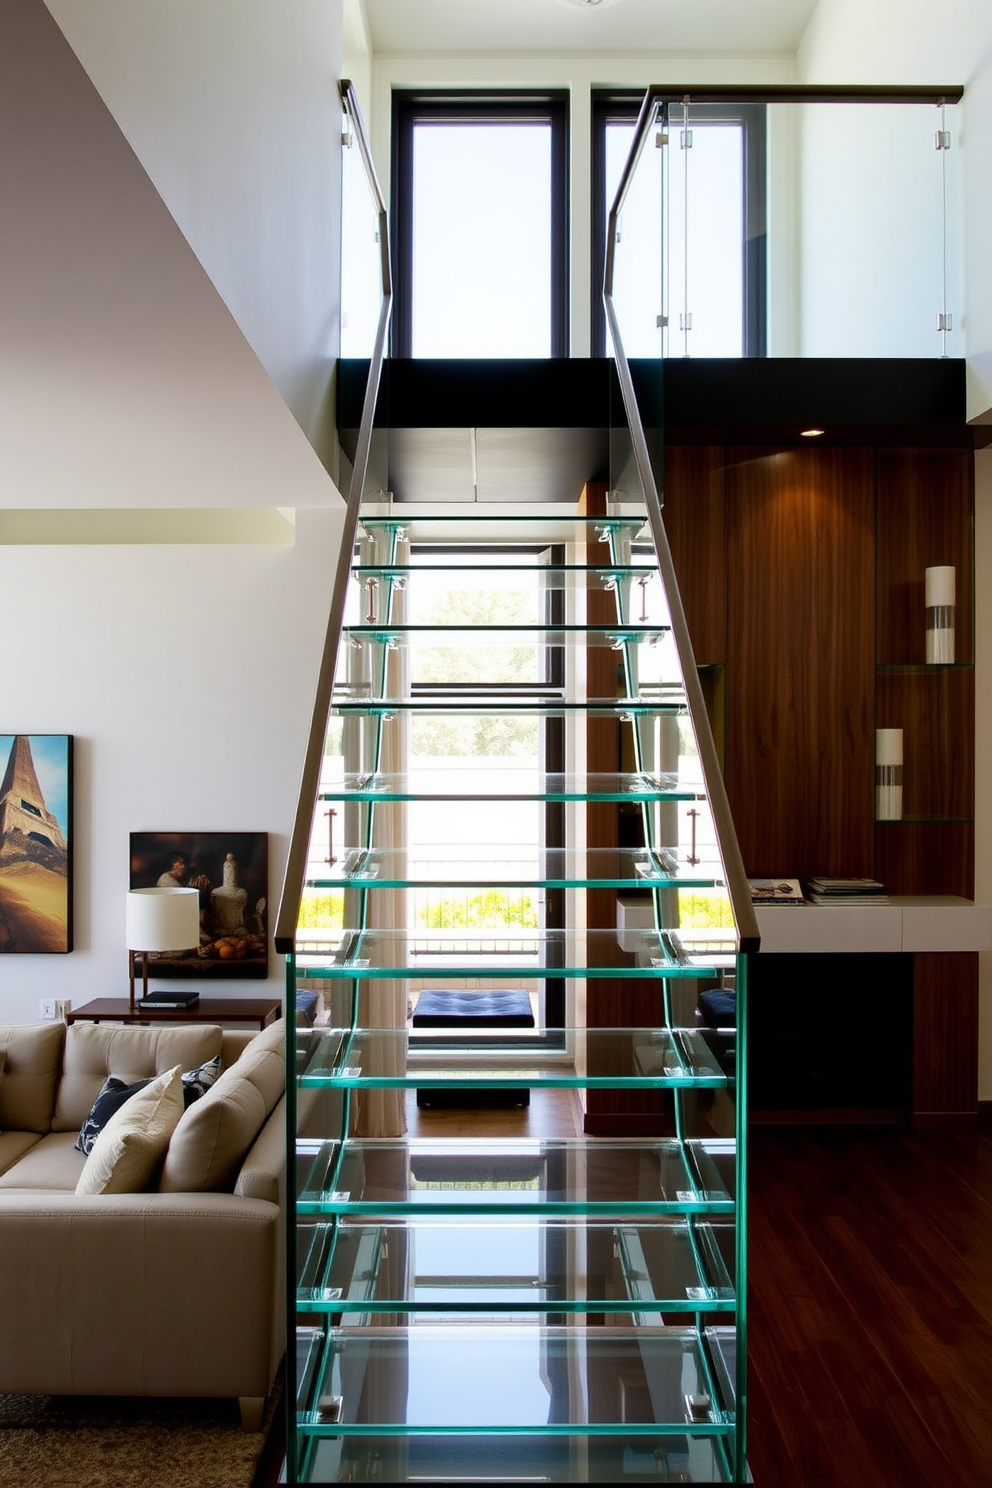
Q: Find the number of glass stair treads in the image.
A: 11